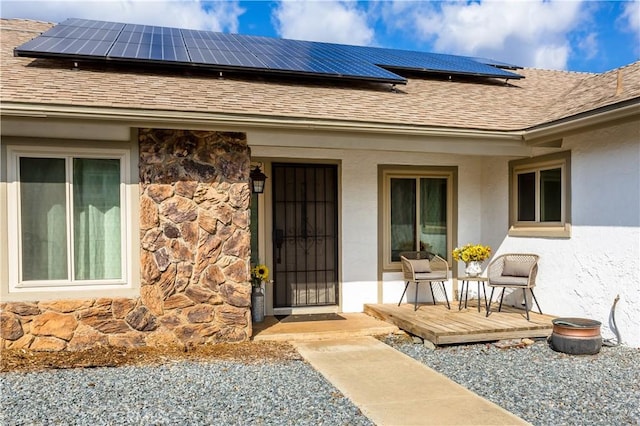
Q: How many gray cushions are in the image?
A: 4